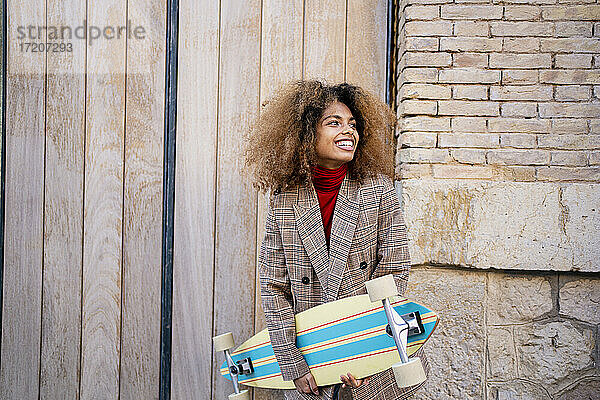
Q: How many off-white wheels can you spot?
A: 4